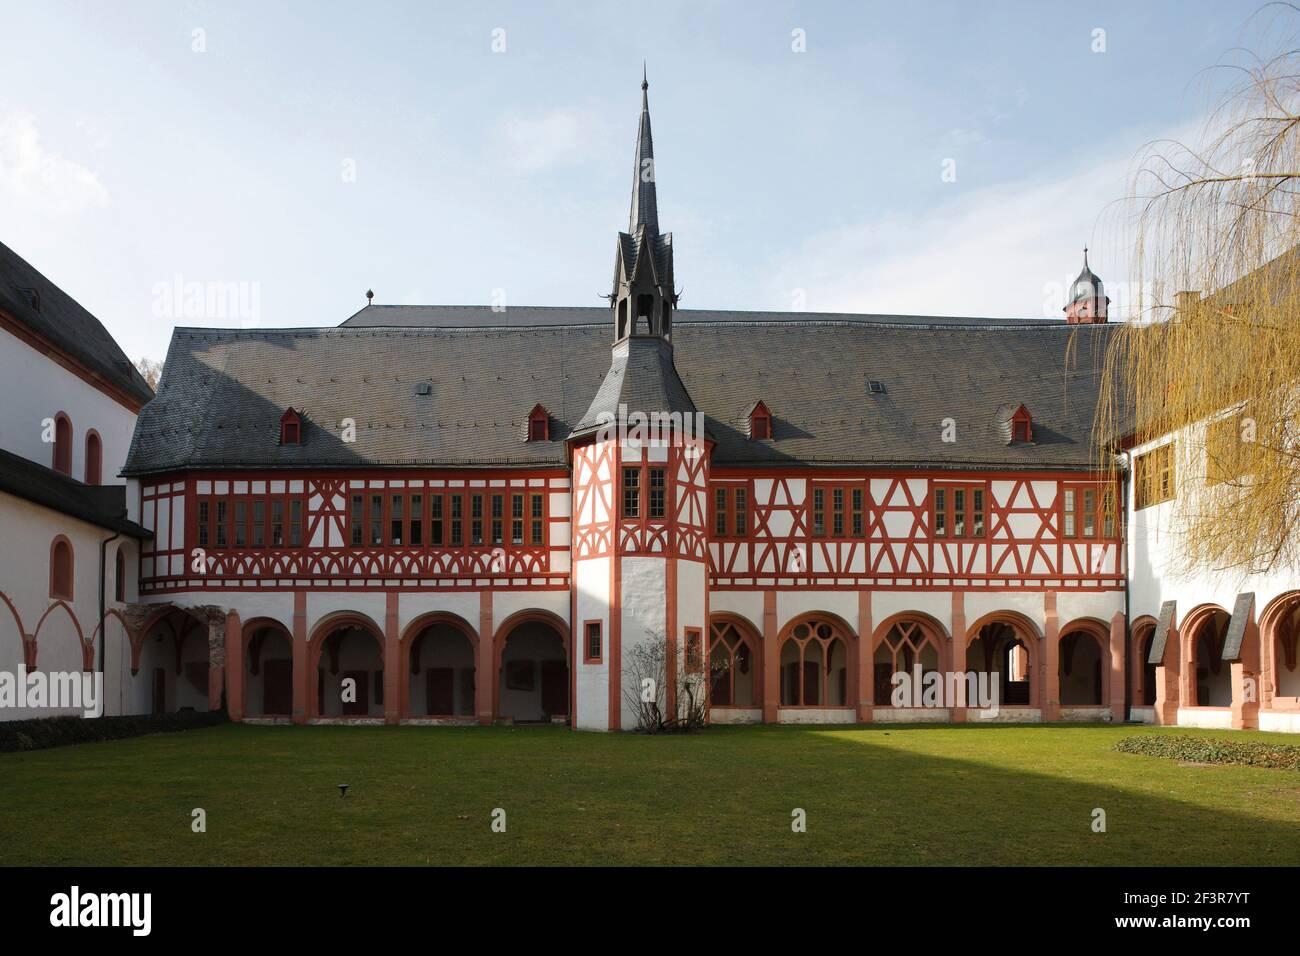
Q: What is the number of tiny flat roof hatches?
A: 2